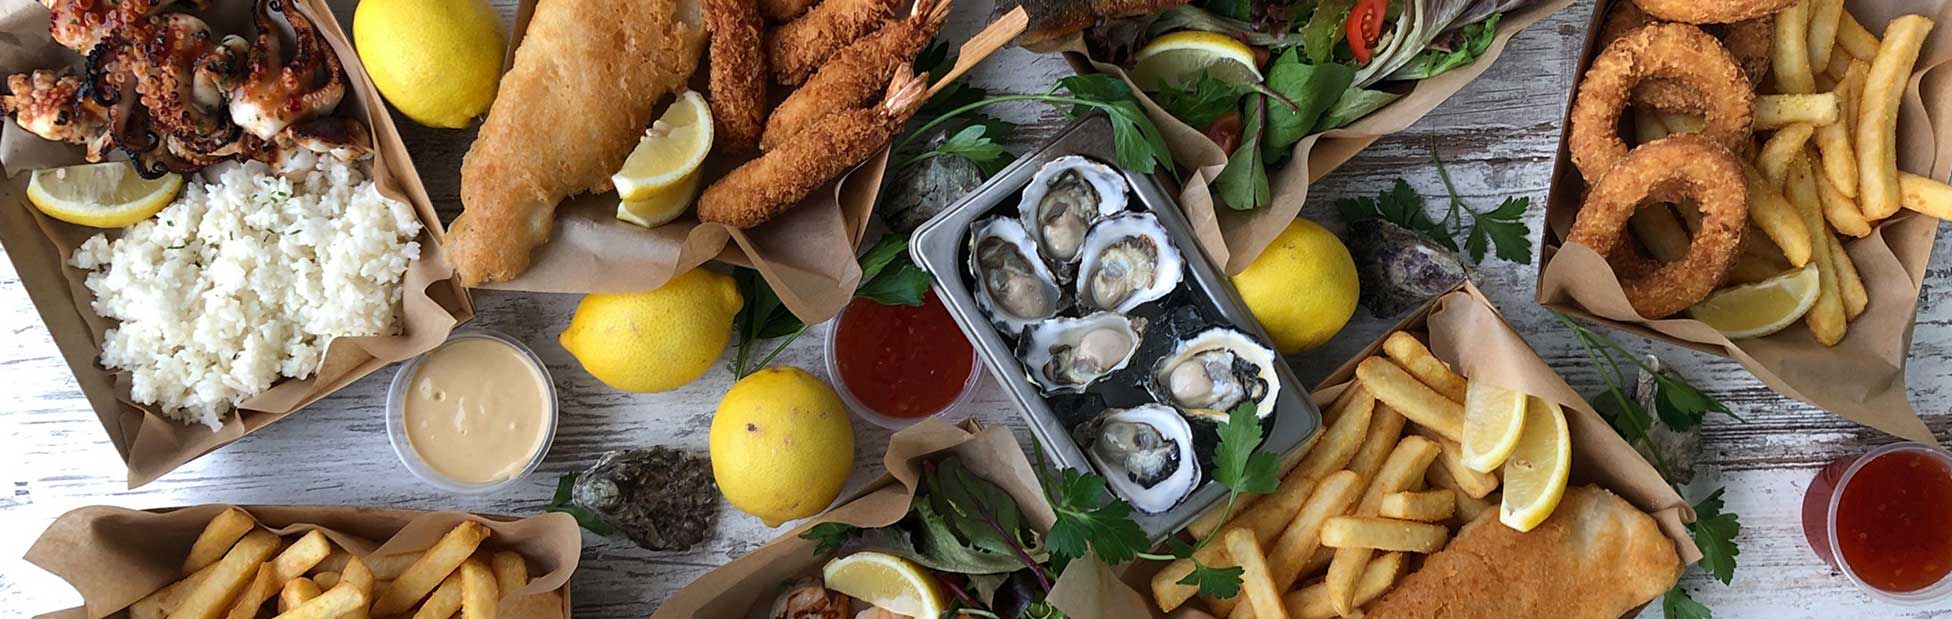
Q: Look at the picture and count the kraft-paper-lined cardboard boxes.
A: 7